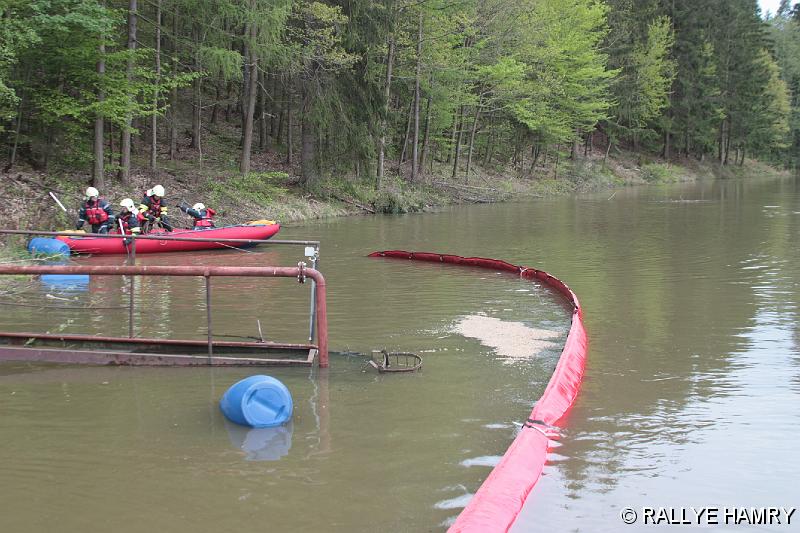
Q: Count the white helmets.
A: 4